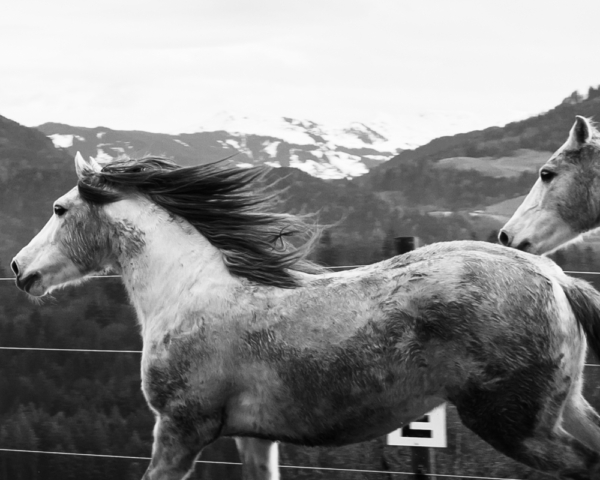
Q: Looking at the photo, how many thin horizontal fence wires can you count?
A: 3